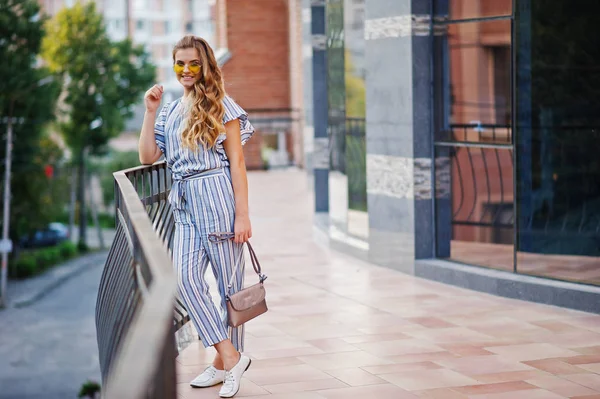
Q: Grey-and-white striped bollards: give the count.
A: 0